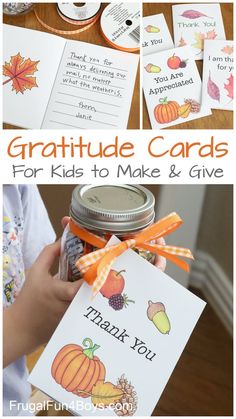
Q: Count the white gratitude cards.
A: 6